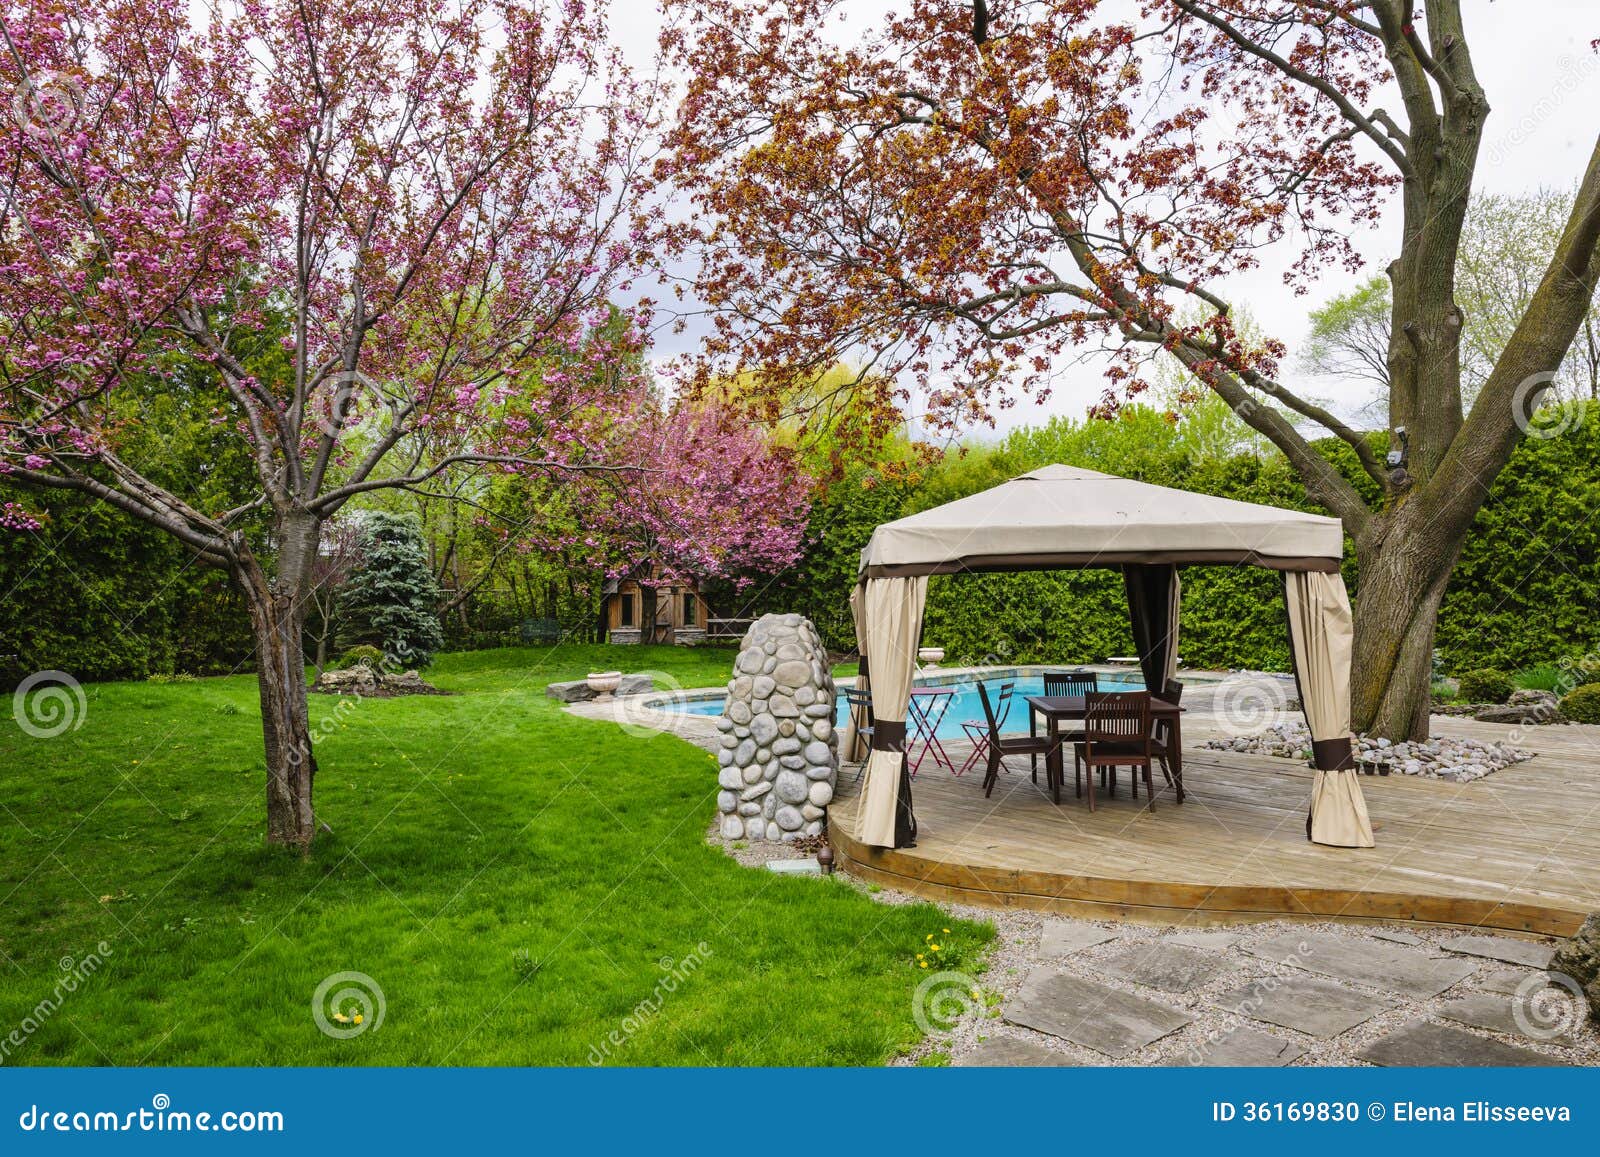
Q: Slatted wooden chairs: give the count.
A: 4